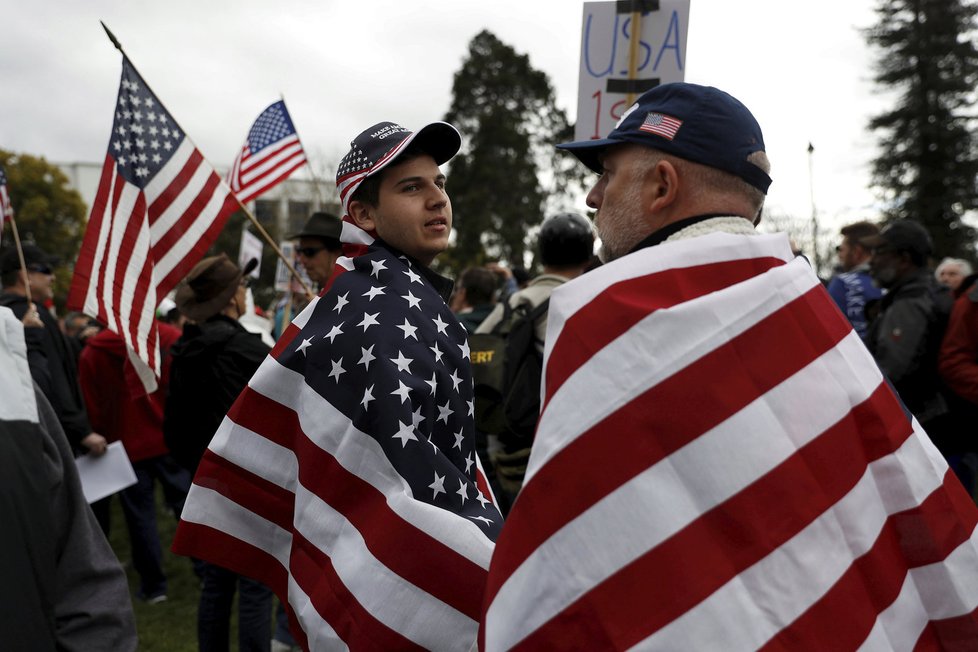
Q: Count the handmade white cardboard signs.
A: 1